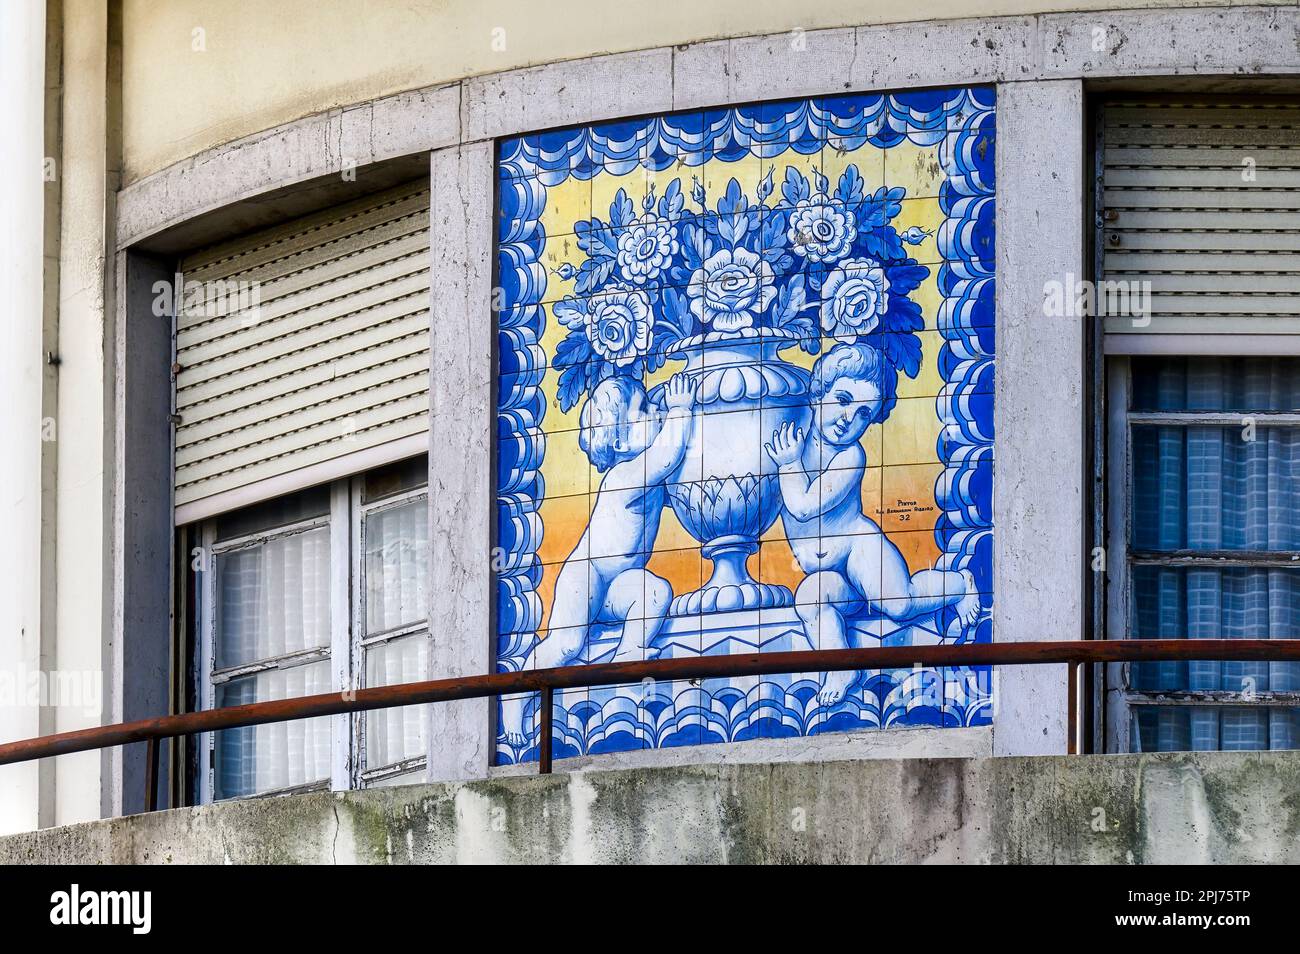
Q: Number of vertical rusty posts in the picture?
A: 3